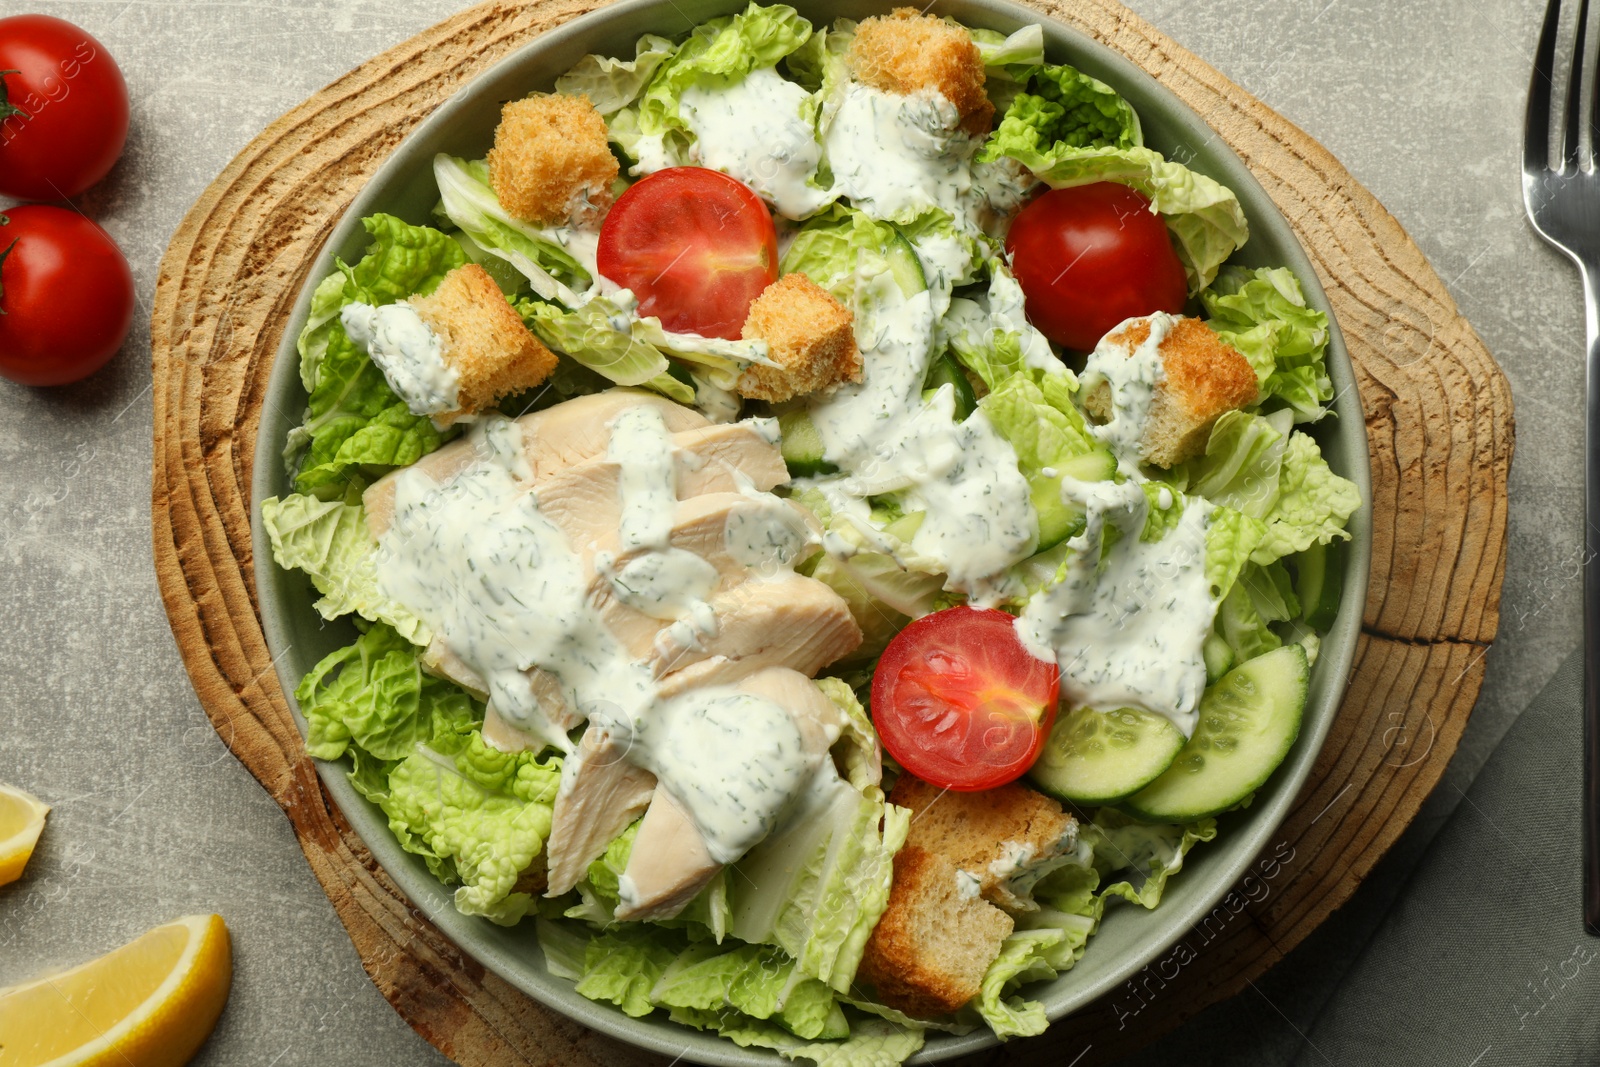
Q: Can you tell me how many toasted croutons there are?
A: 7